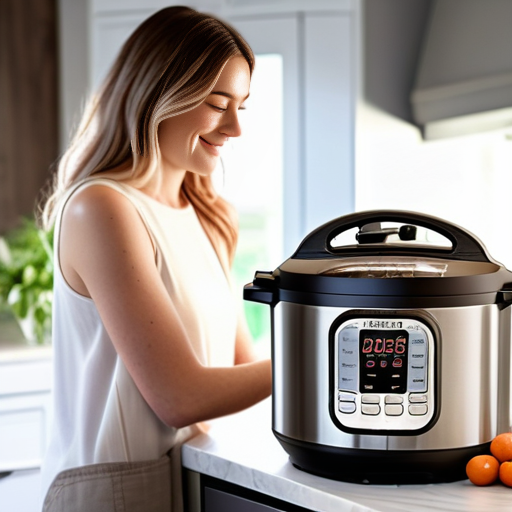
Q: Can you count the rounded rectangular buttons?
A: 8